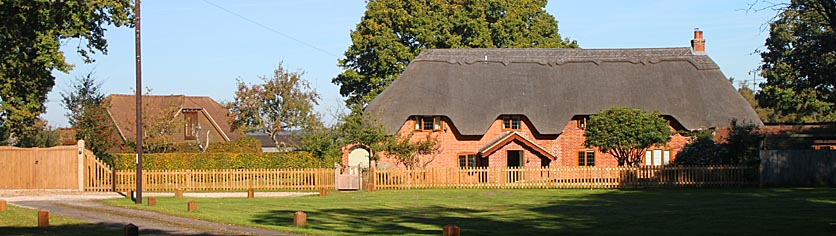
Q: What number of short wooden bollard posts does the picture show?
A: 12